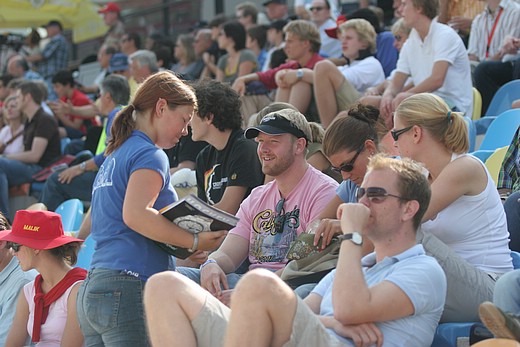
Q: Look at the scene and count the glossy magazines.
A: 1